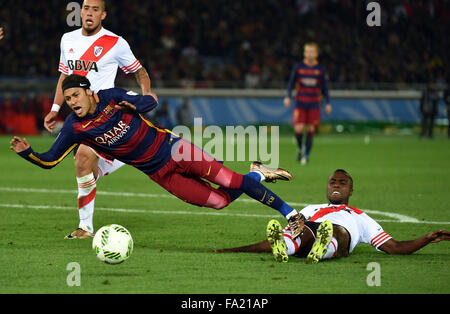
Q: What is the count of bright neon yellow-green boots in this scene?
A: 2